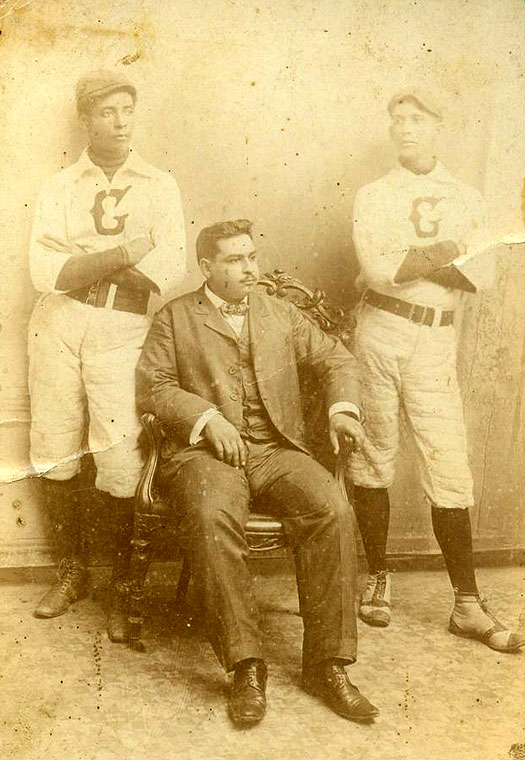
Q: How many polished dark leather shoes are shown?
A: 2